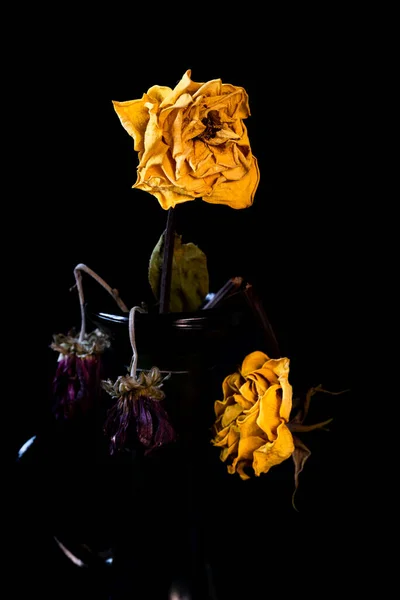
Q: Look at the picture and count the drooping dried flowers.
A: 3